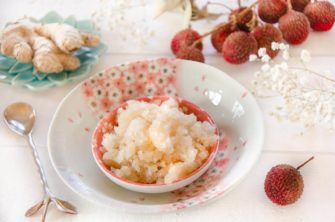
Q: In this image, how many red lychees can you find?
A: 11